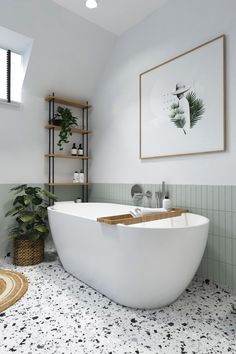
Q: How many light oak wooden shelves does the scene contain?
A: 4